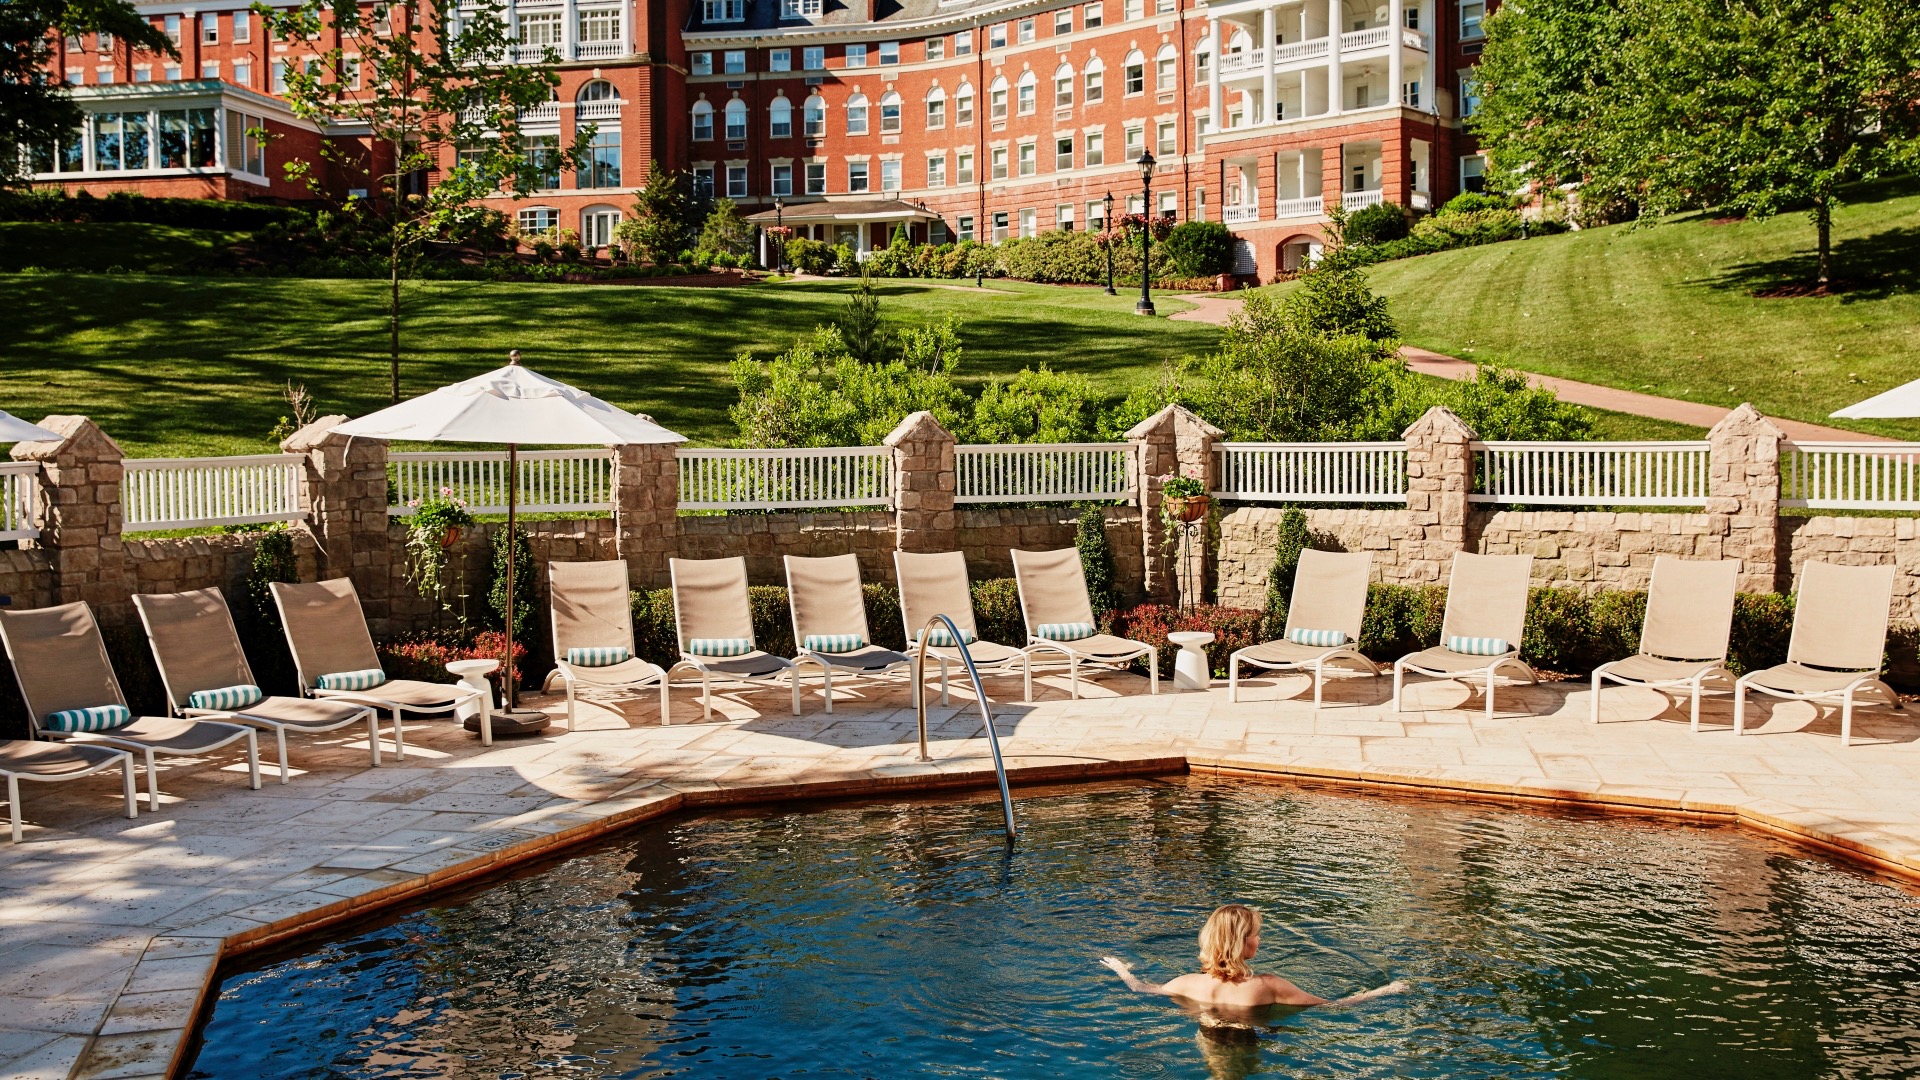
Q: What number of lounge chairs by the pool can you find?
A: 13